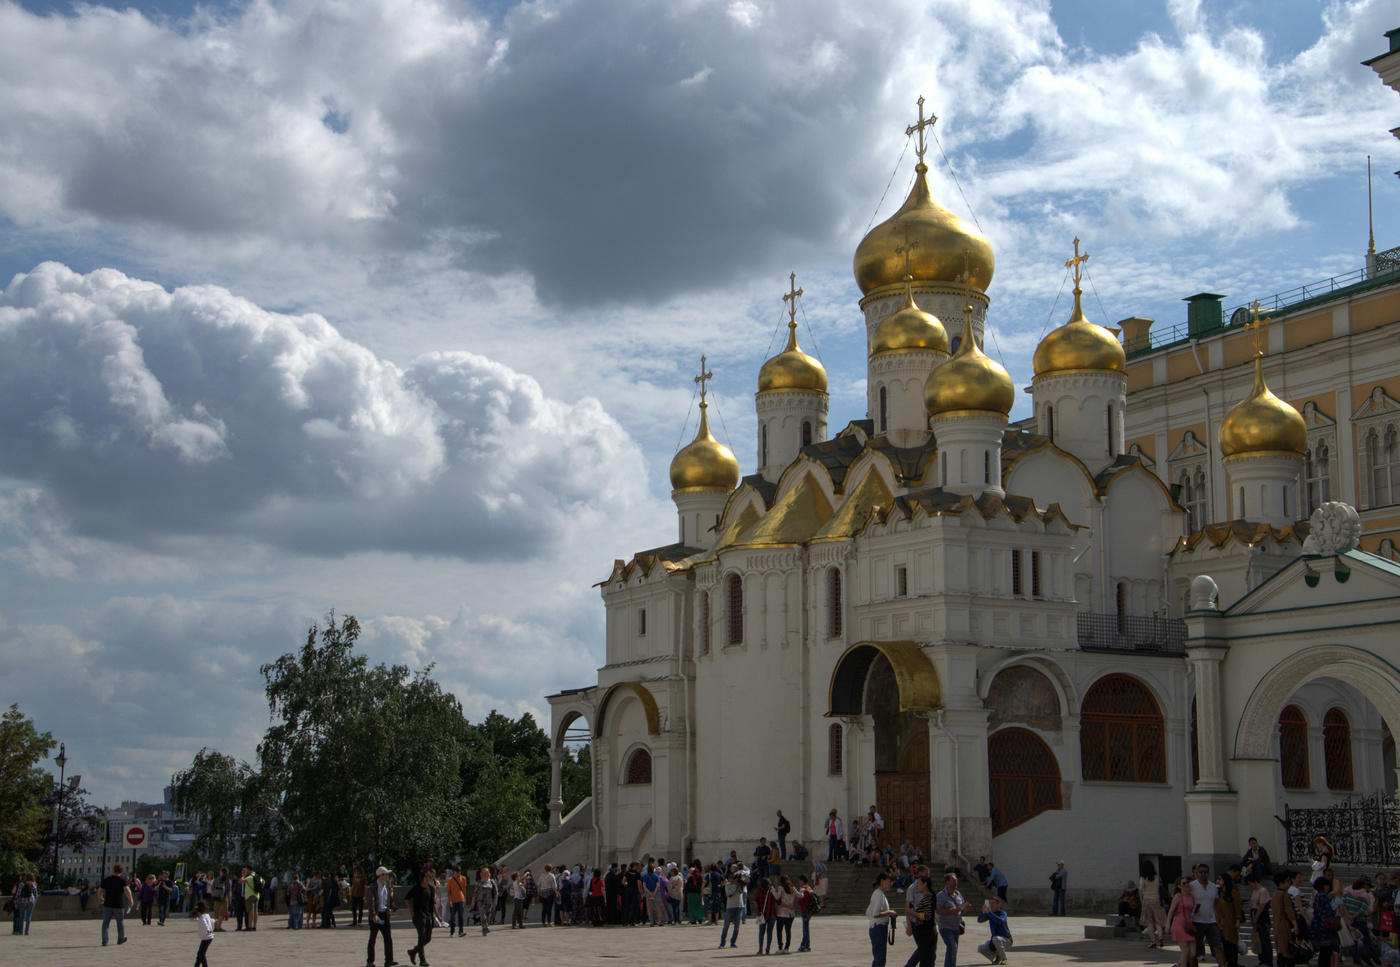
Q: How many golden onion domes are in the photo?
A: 7